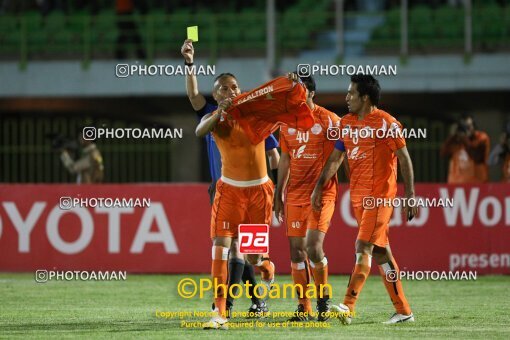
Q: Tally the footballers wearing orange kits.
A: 3